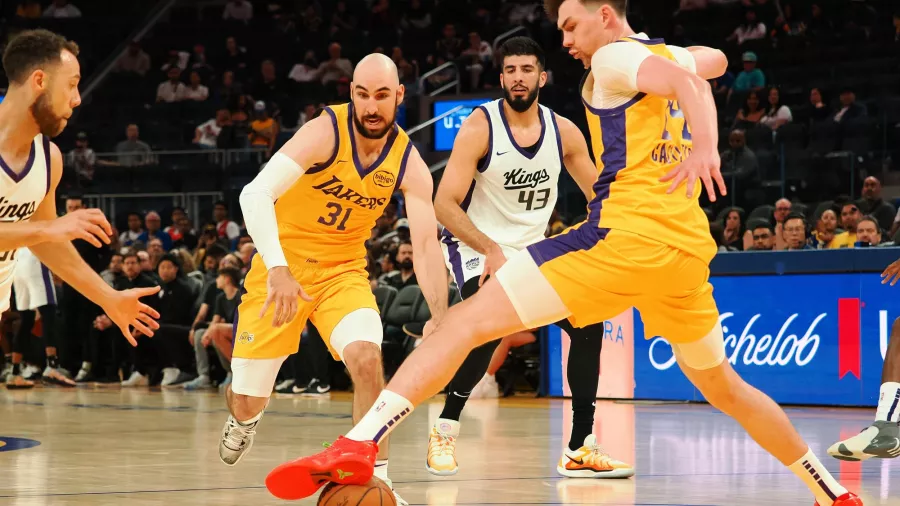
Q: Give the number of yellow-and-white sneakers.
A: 2